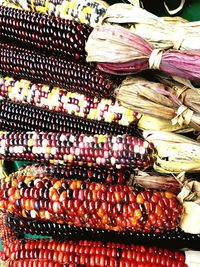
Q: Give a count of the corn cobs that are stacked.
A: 10